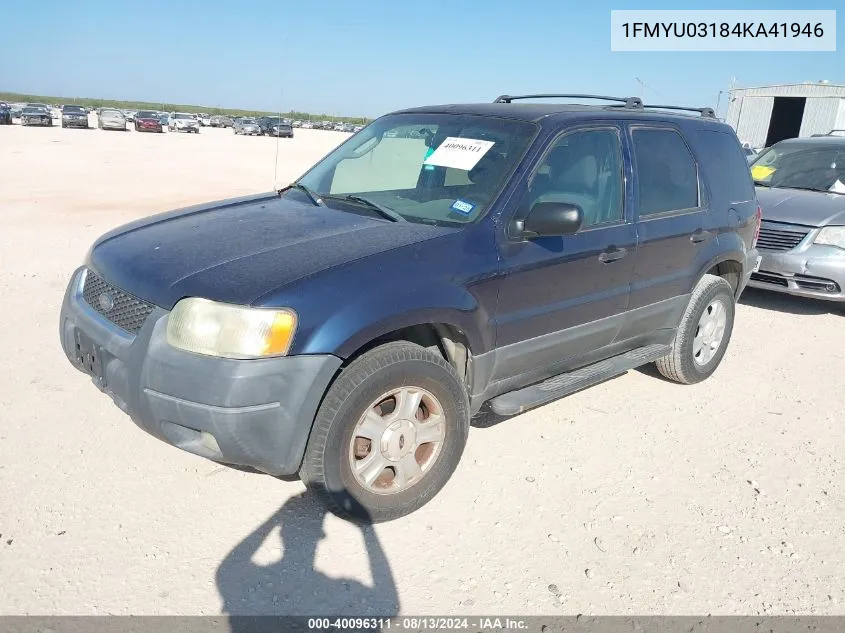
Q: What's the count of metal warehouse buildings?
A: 1